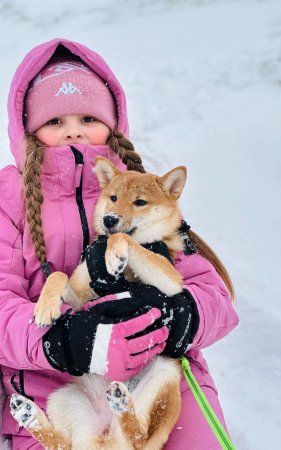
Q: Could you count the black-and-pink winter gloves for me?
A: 2